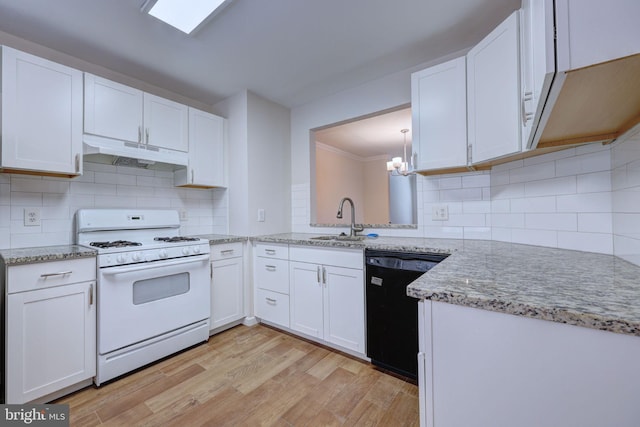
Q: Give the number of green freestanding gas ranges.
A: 0